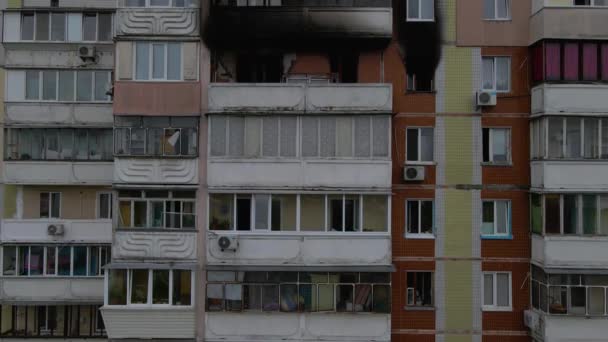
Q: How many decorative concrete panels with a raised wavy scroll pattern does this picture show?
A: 3